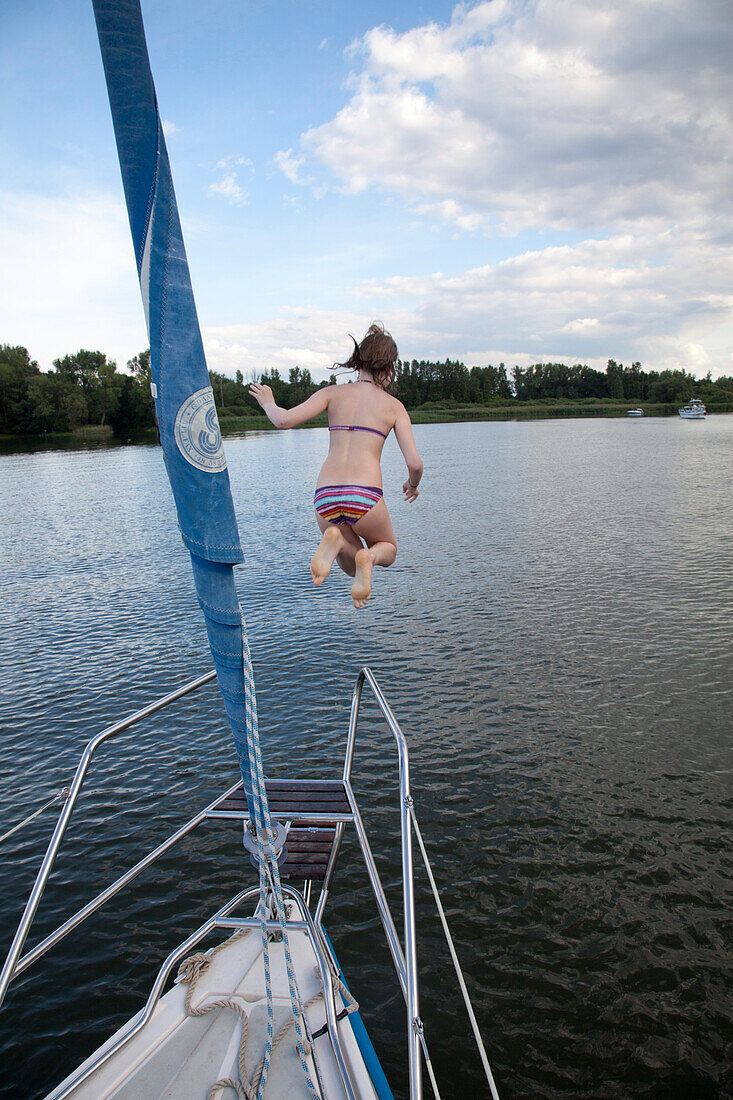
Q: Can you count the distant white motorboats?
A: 2